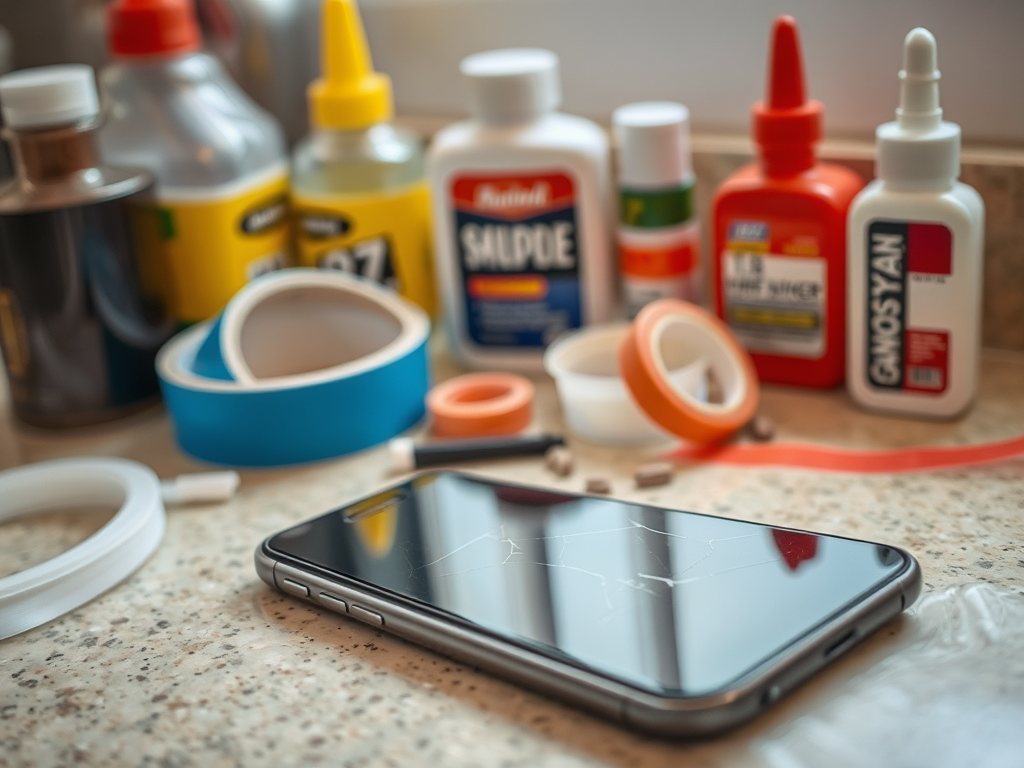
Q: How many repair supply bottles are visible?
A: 7